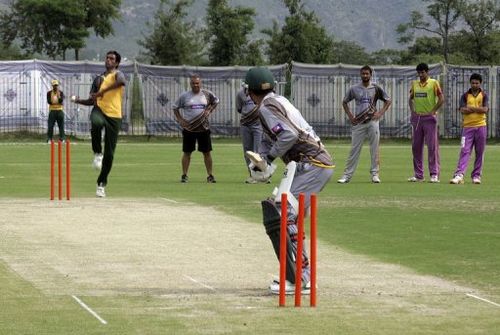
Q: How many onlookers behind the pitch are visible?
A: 6